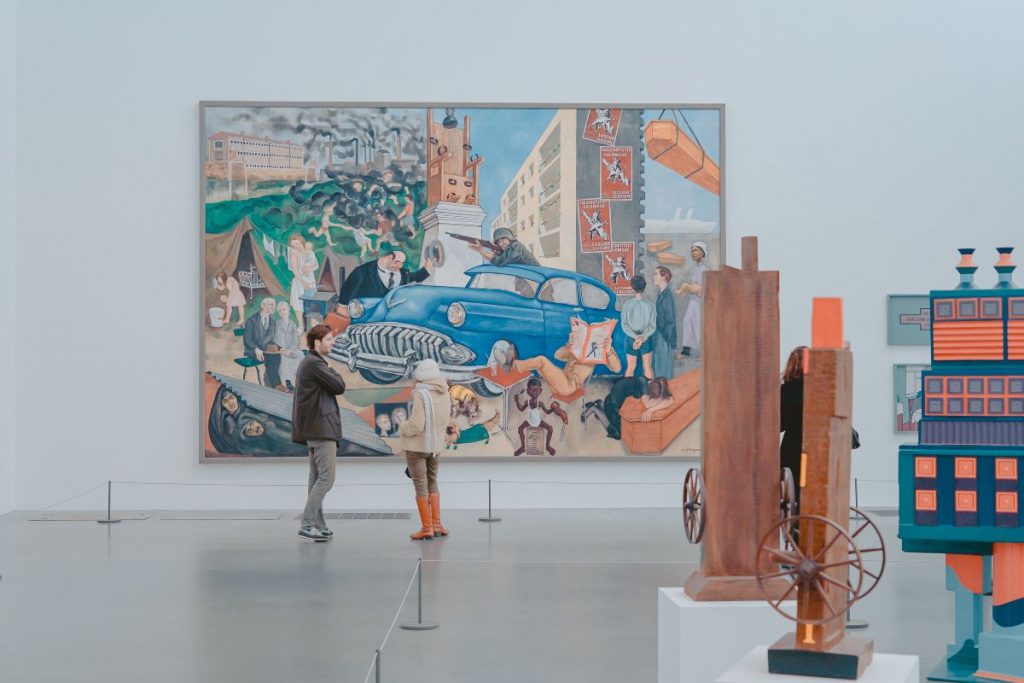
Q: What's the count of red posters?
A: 4